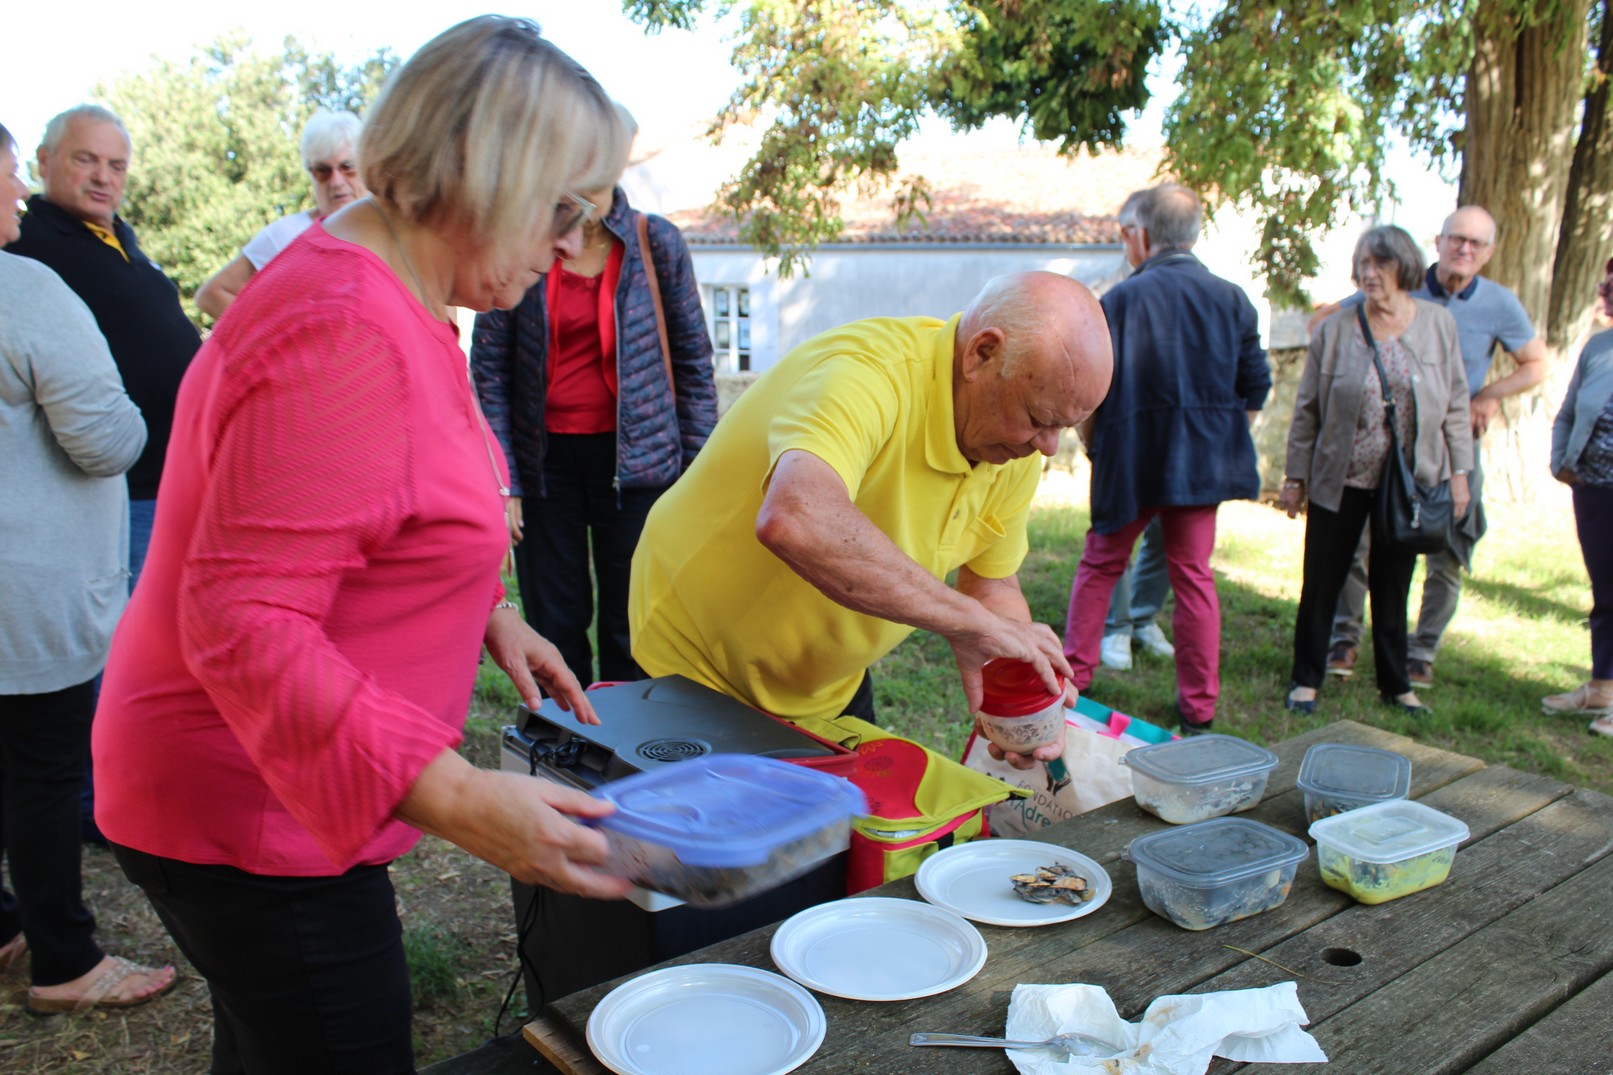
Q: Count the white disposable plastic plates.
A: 3